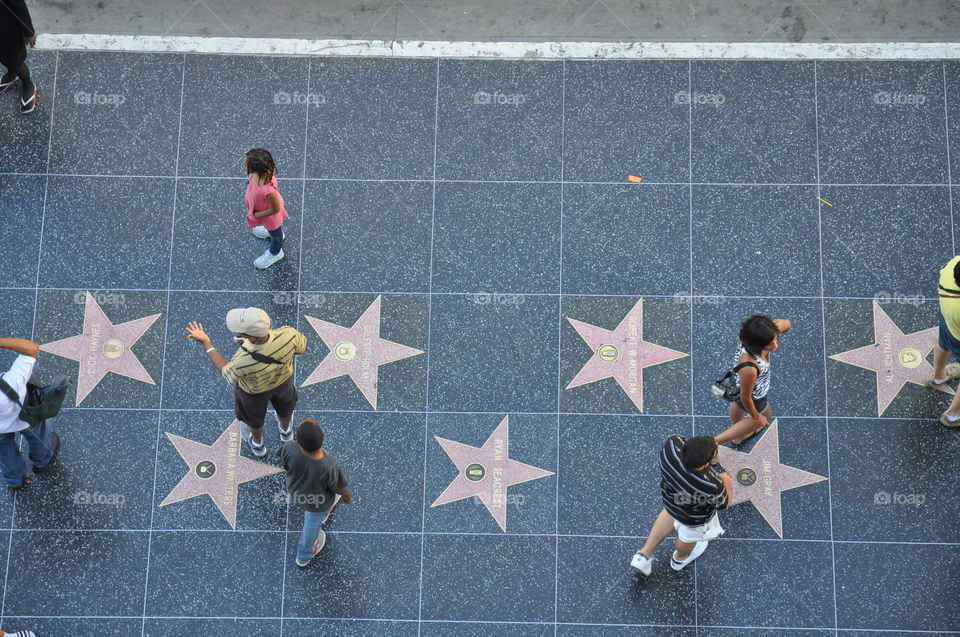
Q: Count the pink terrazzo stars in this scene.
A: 7